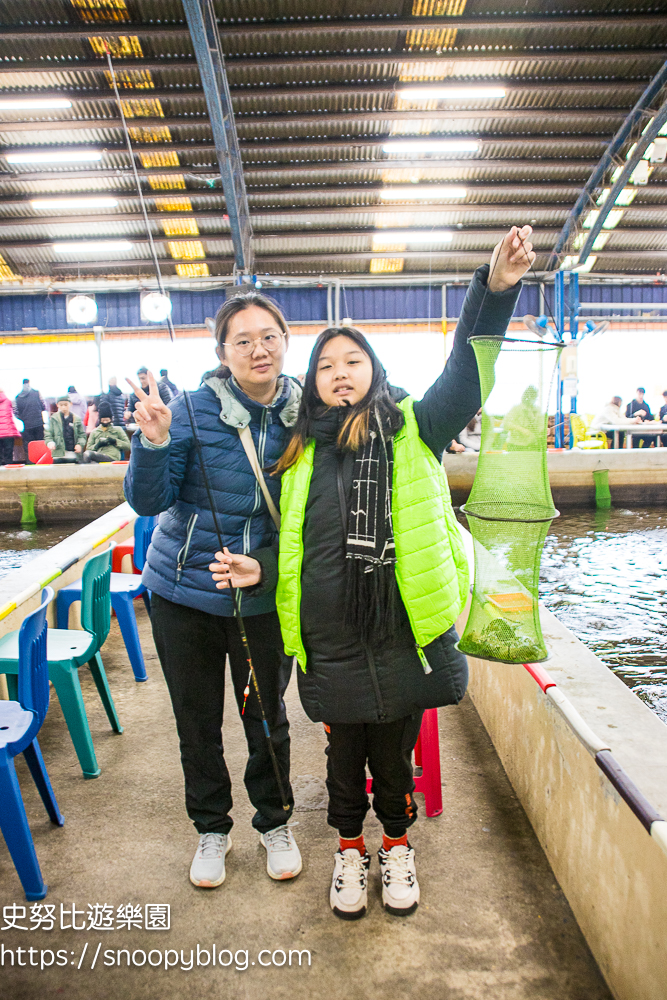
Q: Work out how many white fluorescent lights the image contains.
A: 8